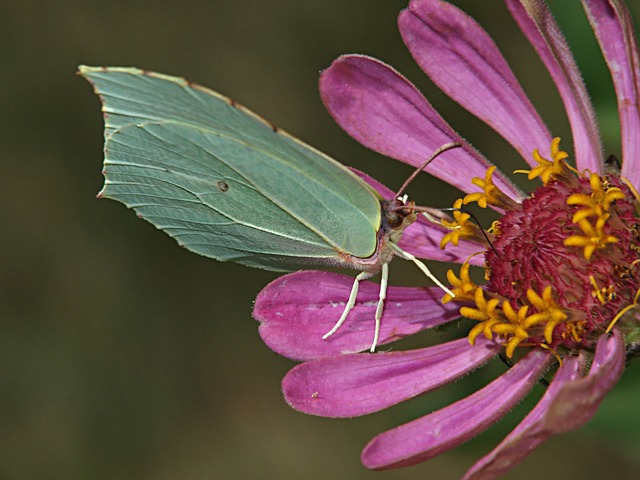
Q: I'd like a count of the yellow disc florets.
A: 9